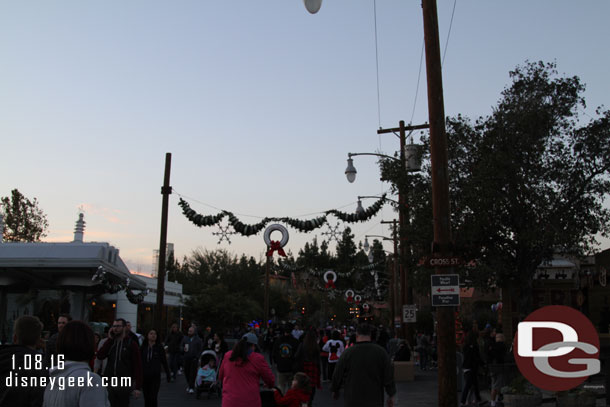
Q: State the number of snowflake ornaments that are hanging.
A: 2